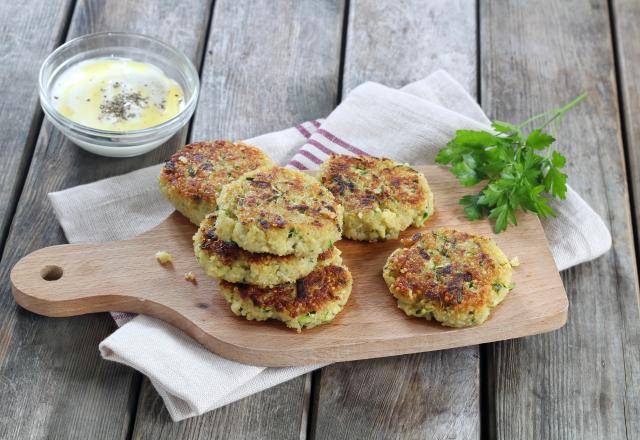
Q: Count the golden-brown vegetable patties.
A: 6